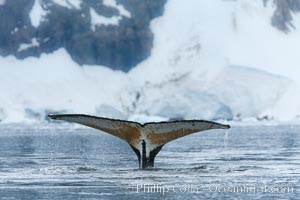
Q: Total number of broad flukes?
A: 2